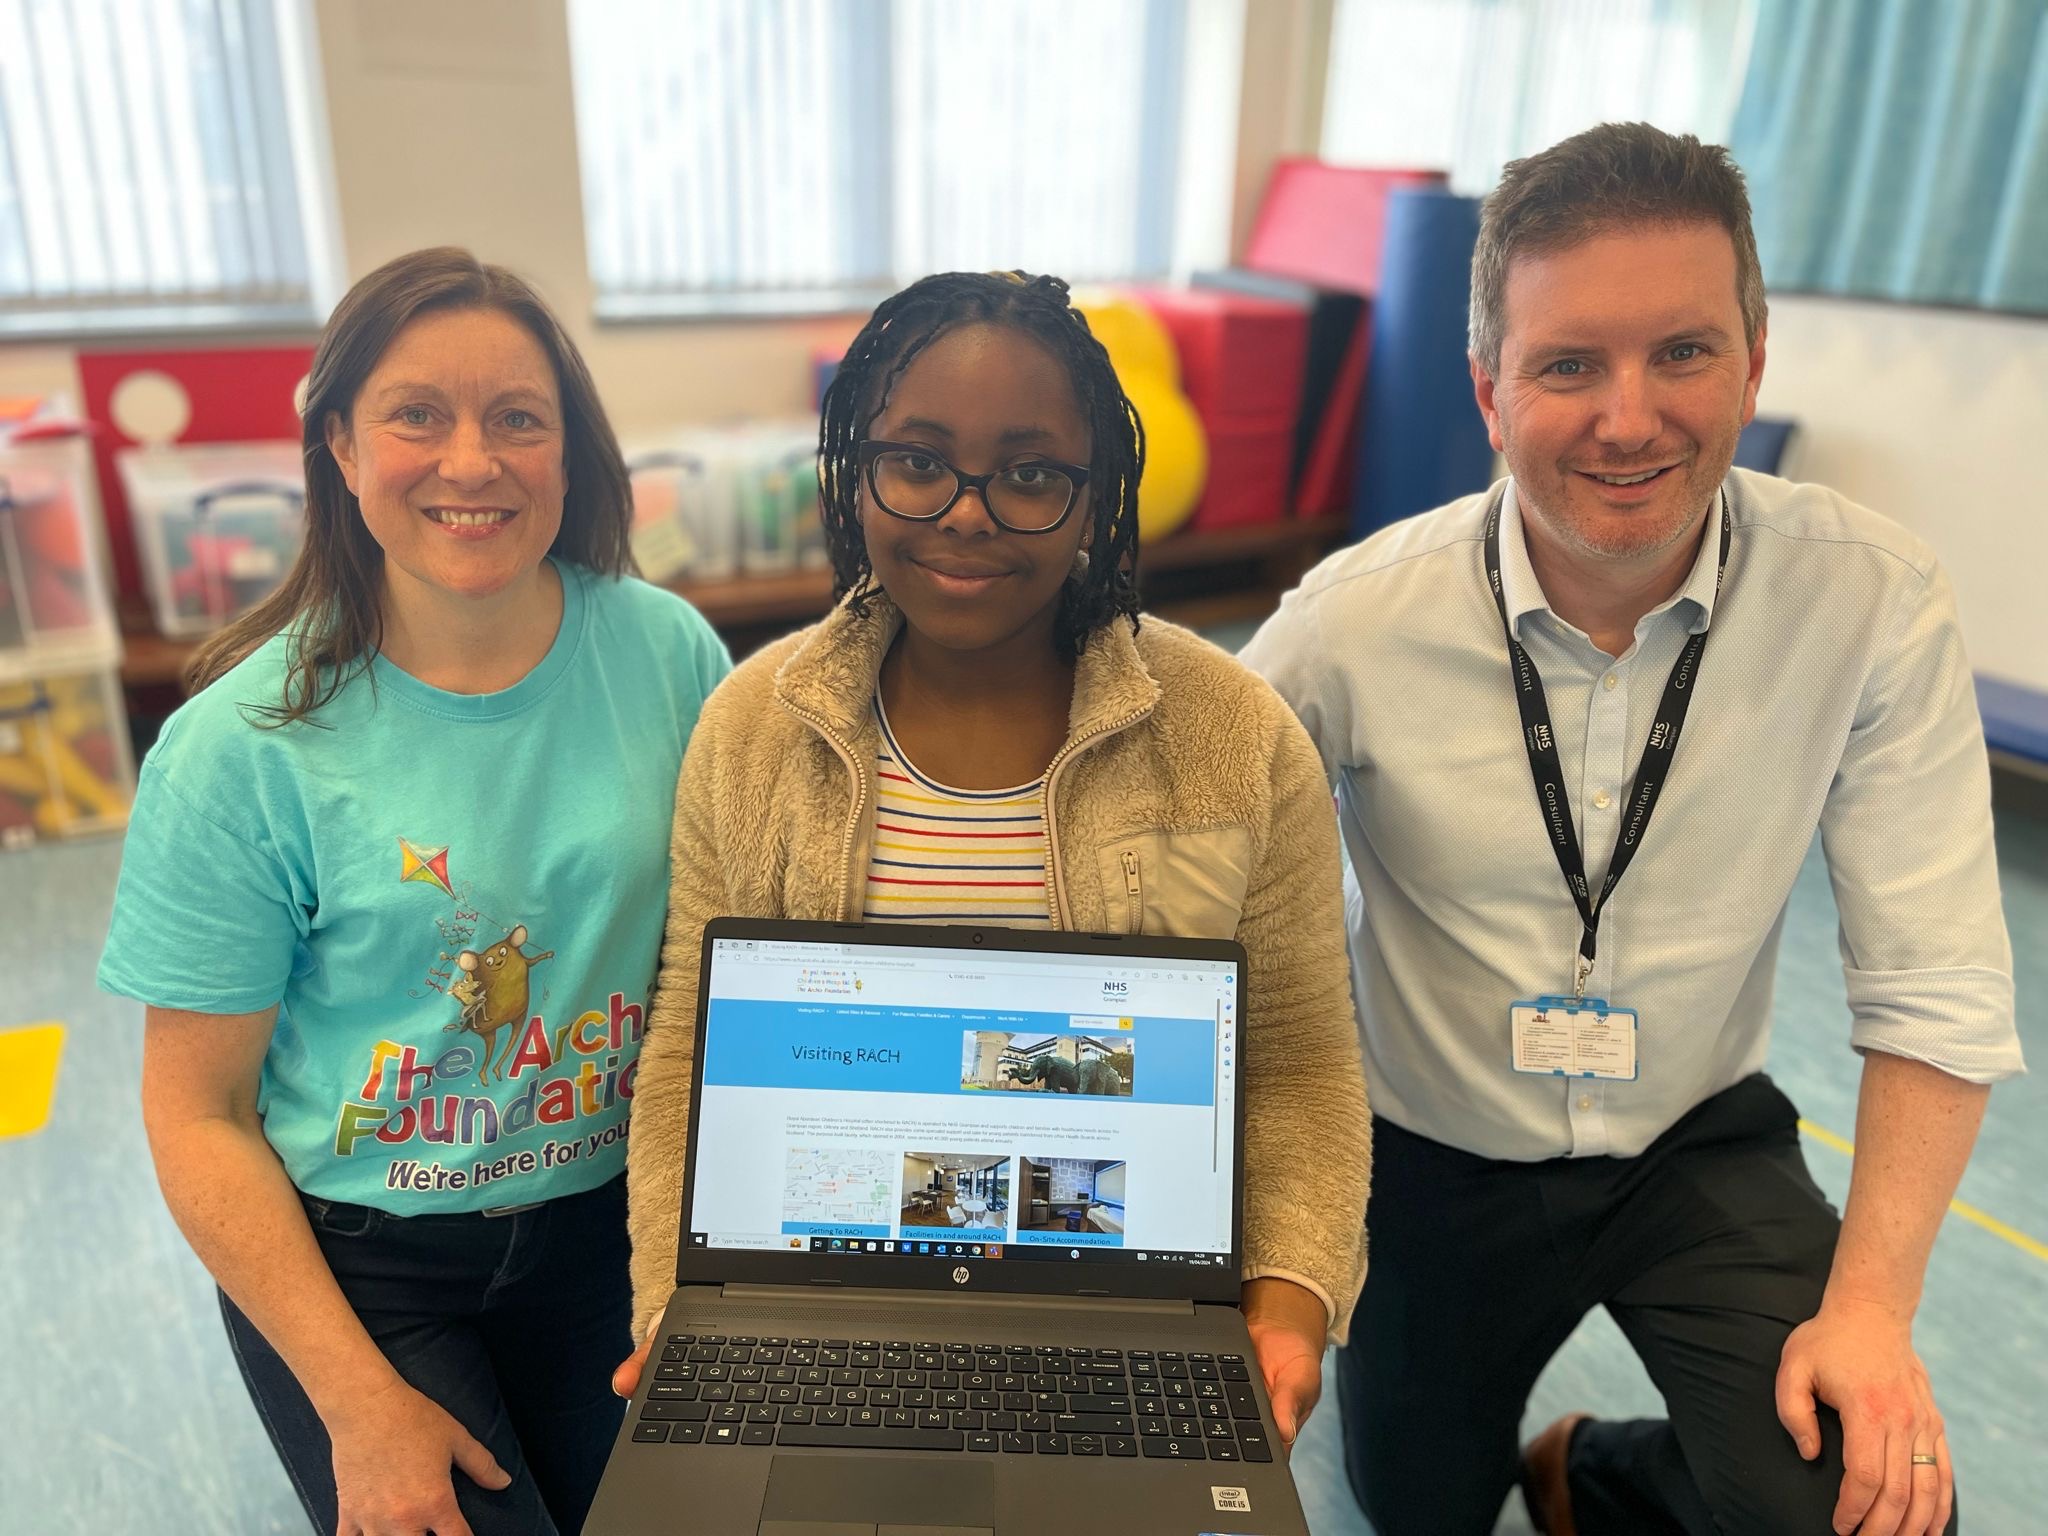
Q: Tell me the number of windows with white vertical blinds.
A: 3